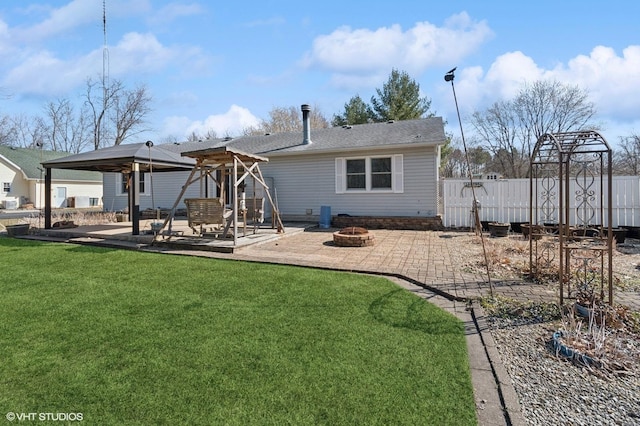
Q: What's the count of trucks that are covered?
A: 0